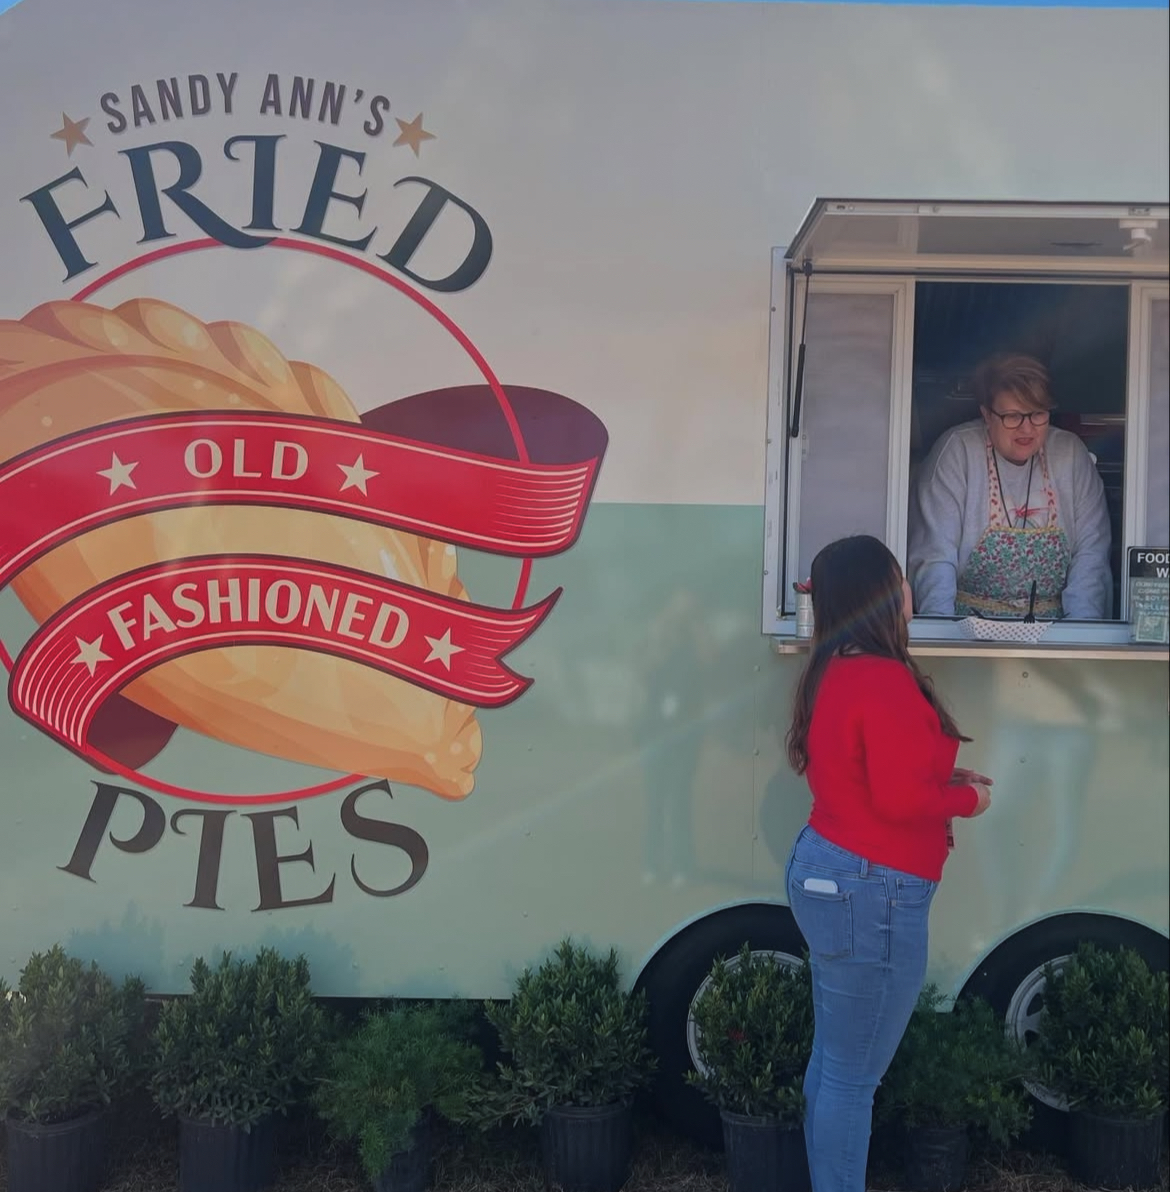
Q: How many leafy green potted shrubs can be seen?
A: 7